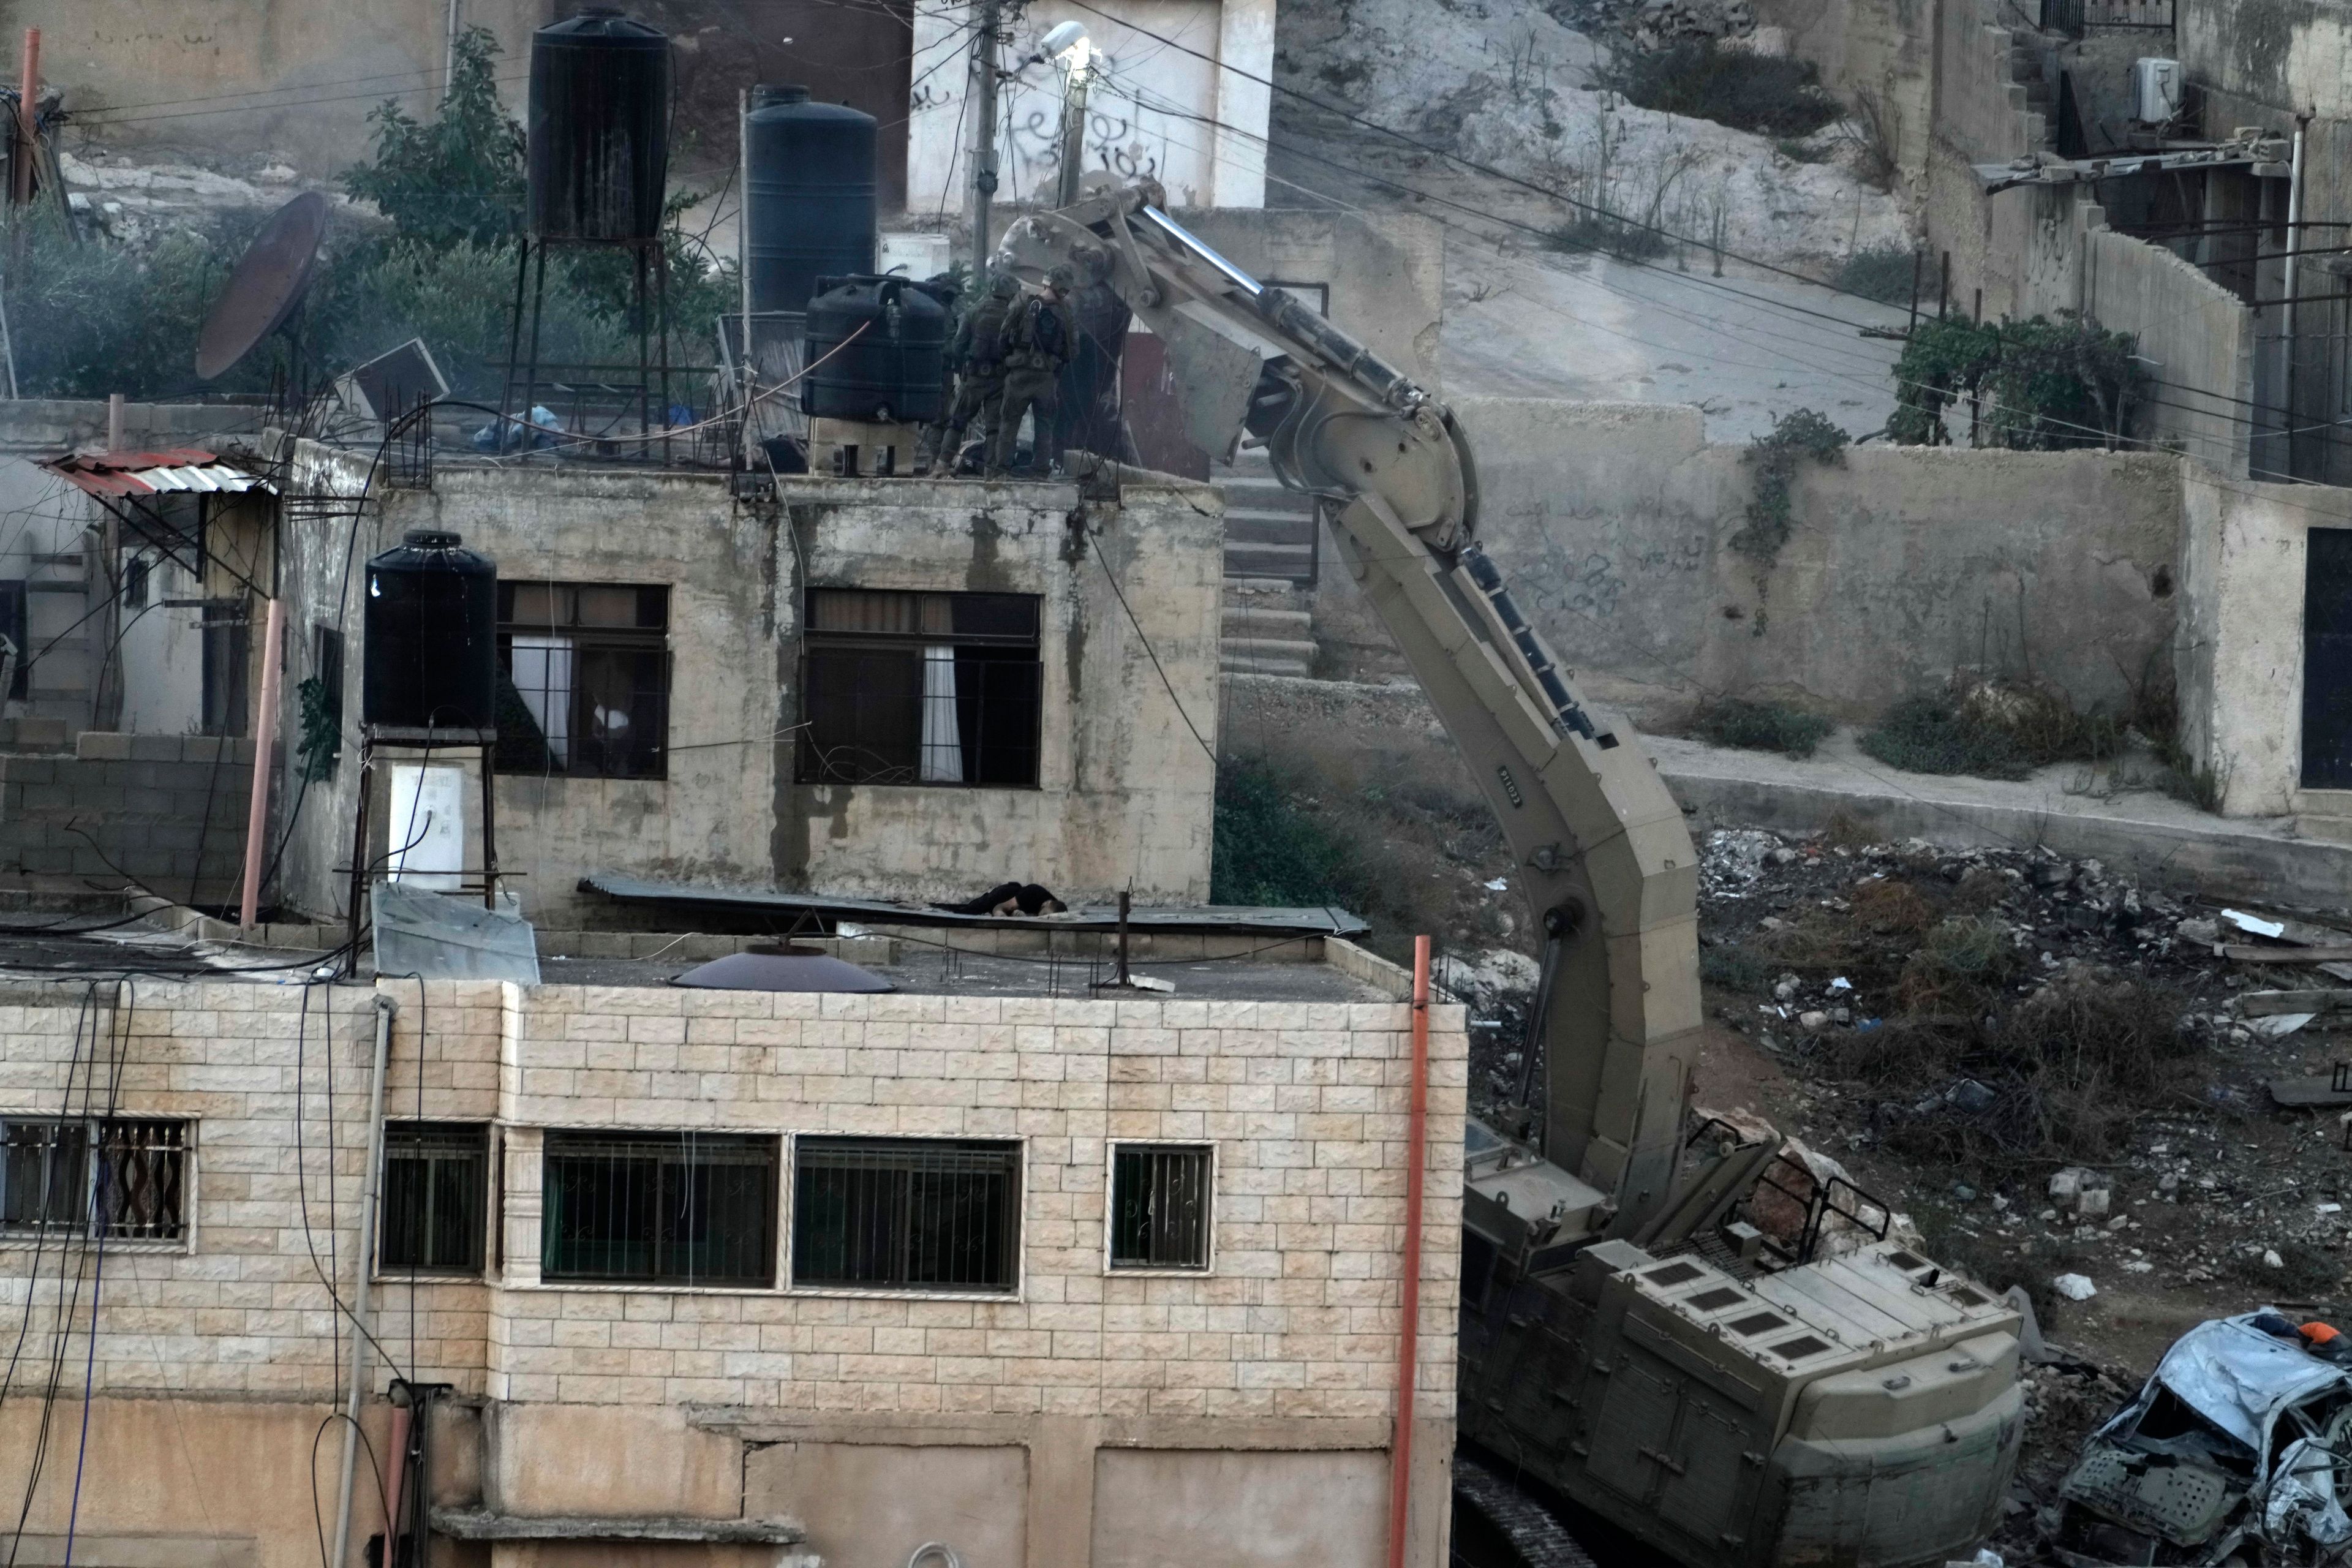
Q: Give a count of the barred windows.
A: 7